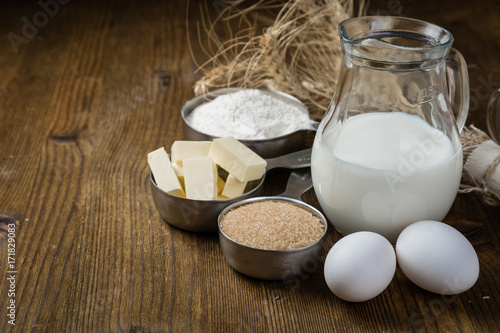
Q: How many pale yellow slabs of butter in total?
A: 5